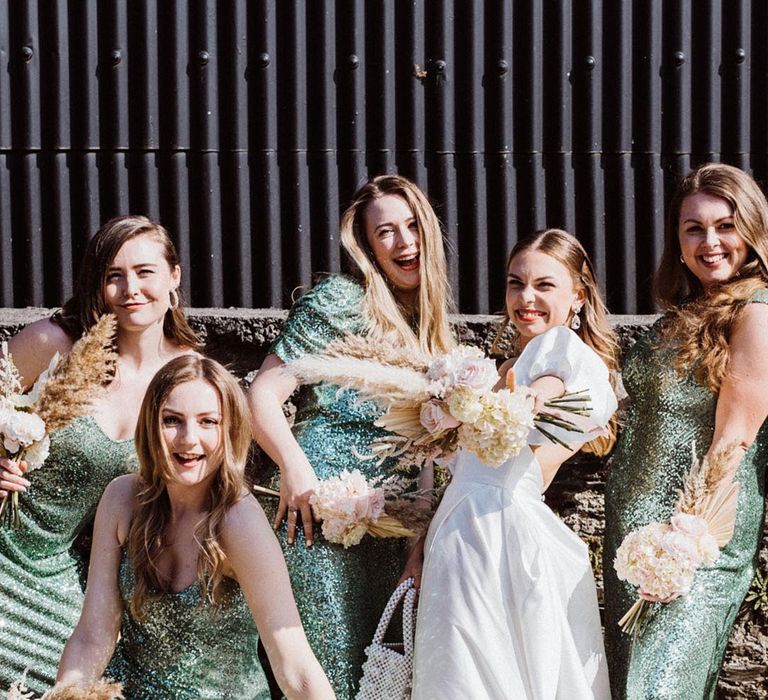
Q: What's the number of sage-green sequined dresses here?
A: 4